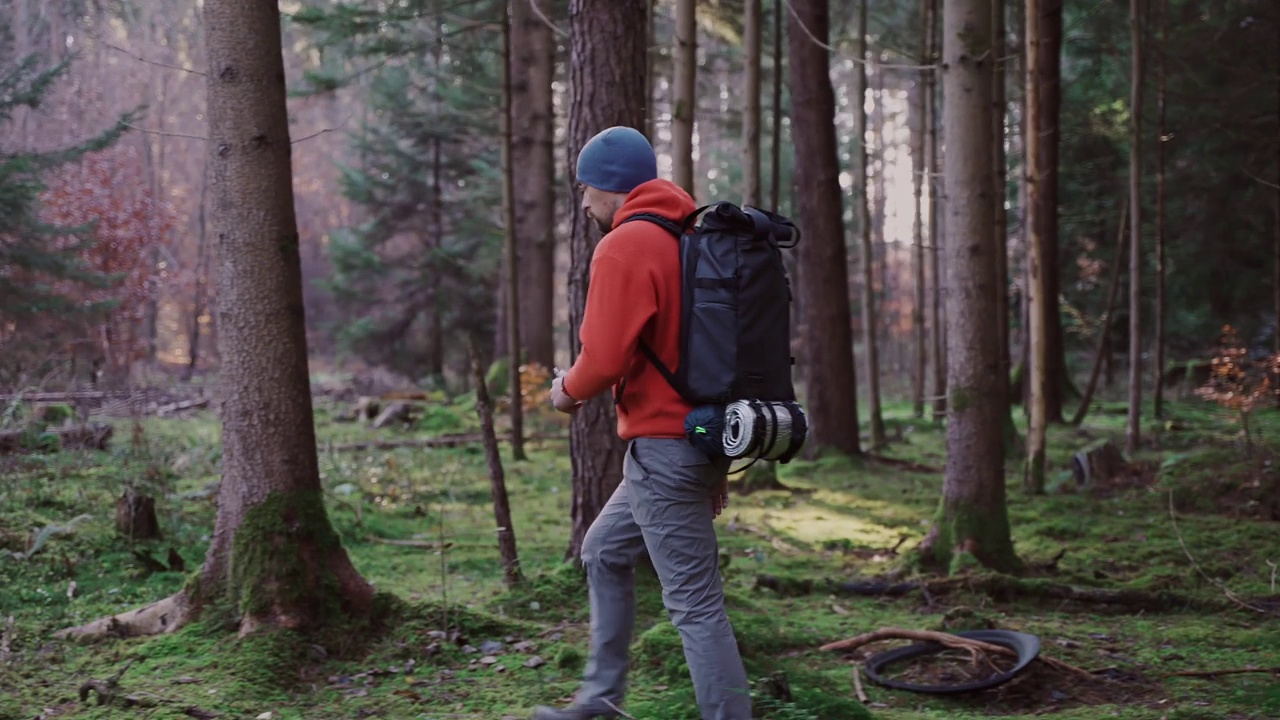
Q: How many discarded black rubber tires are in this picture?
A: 1